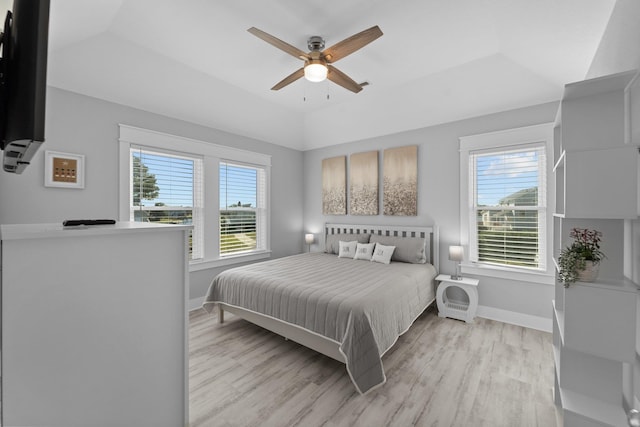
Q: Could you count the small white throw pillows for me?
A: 3